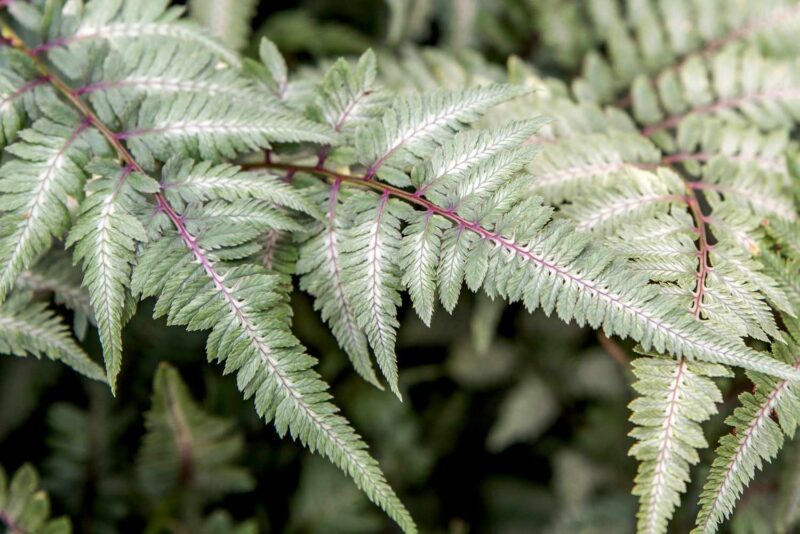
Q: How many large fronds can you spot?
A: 3